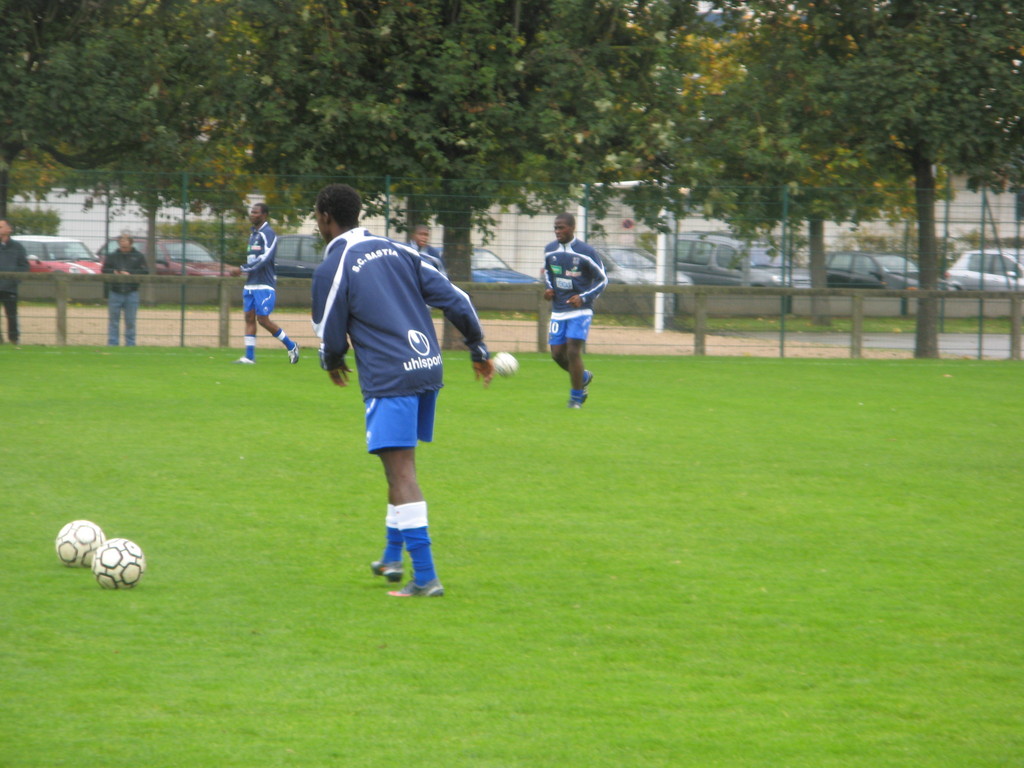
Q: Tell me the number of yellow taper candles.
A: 0